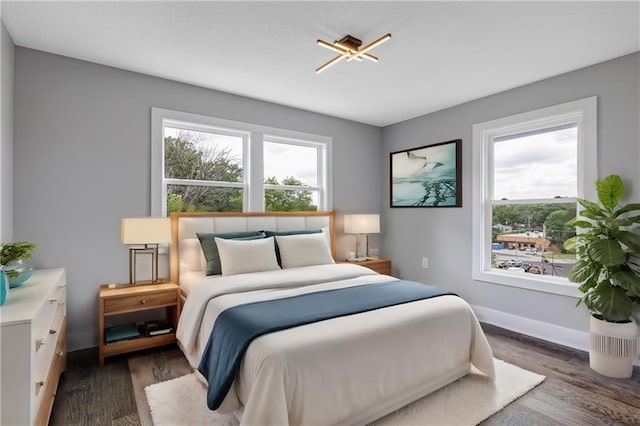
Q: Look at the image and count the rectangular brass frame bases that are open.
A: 2